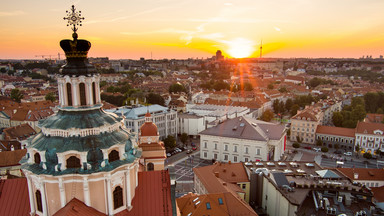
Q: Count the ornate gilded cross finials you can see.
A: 1